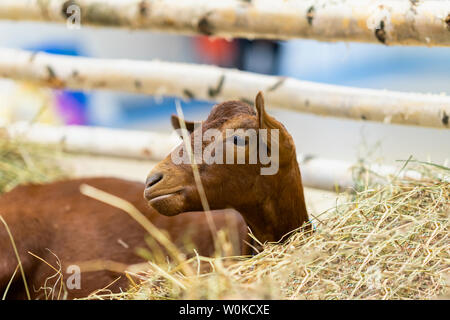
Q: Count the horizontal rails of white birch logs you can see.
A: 3